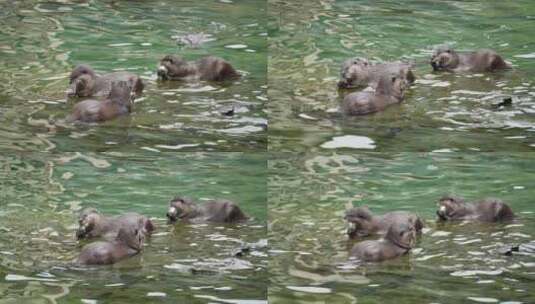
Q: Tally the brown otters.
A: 12